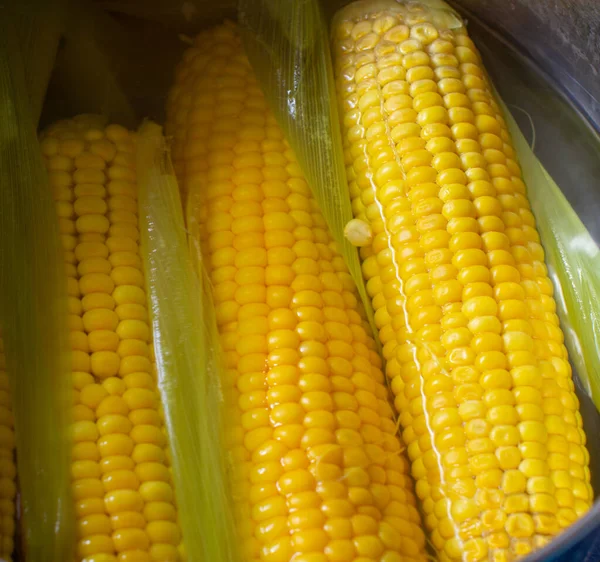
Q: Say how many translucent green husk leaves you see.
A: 4